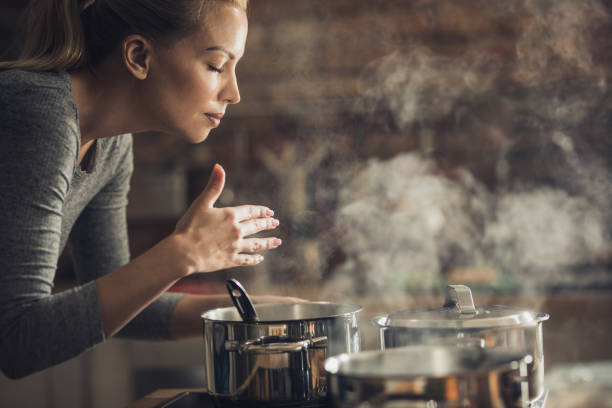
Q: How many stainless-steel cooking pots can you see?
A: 3